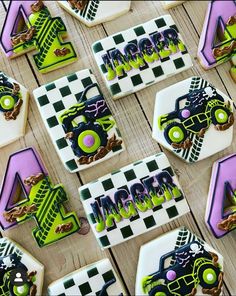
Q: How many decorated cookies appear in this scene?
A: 14